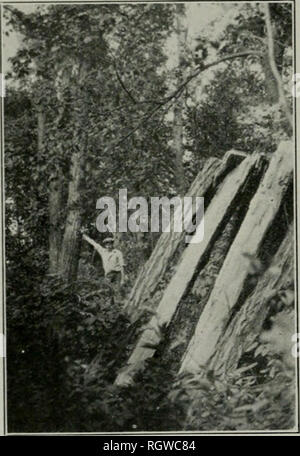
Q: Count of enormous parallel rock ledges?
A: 4